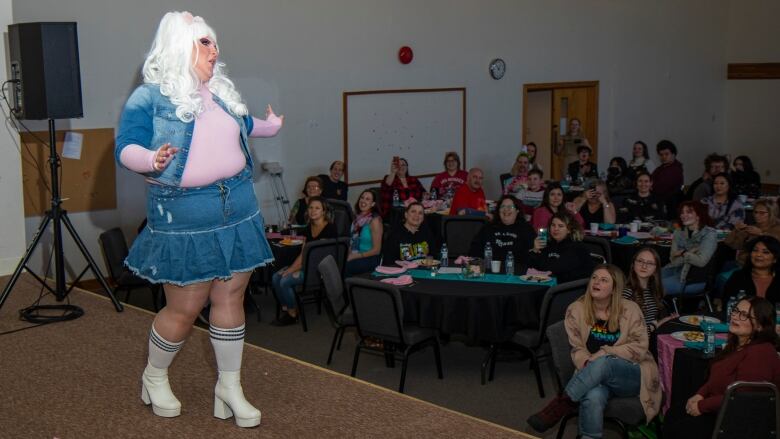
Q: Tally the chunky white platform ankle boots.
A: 2